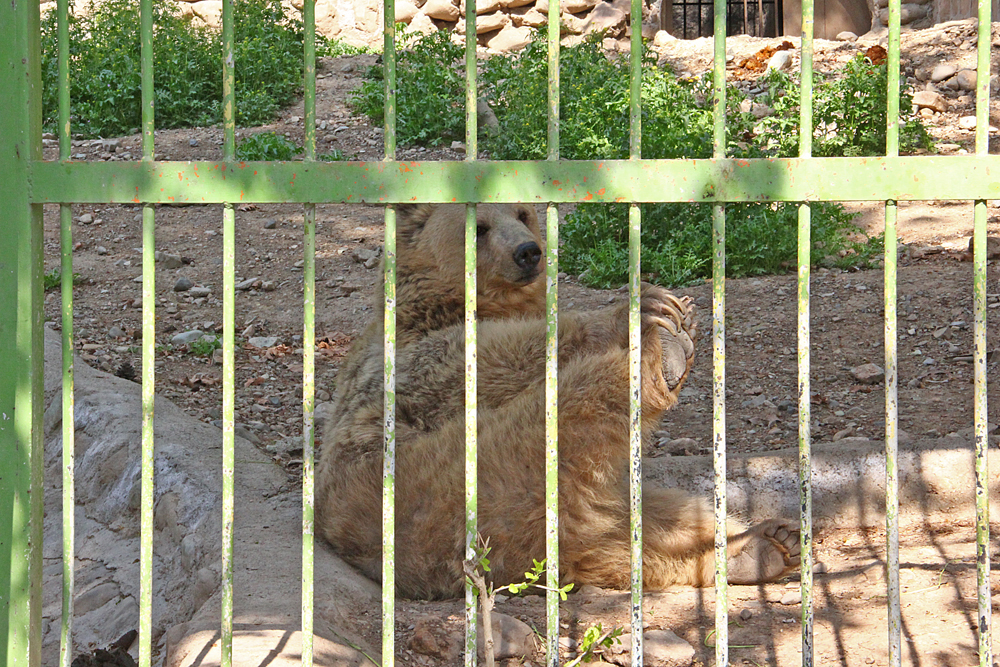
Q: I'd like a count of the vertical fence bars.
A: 12